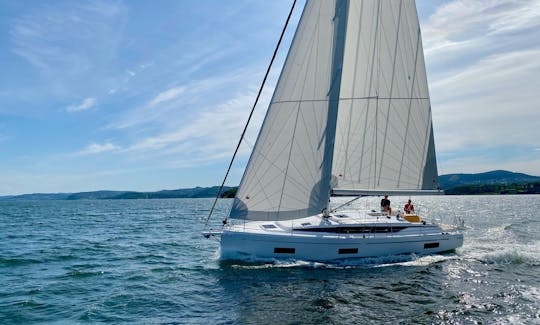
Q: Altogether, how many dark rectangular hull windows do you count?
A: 3